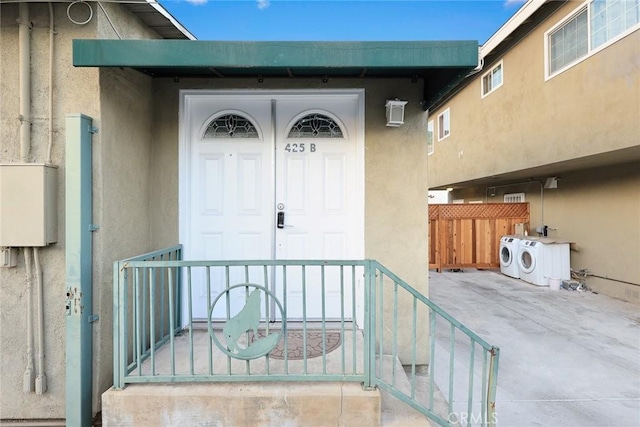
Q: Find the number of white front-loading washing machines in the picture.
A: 2